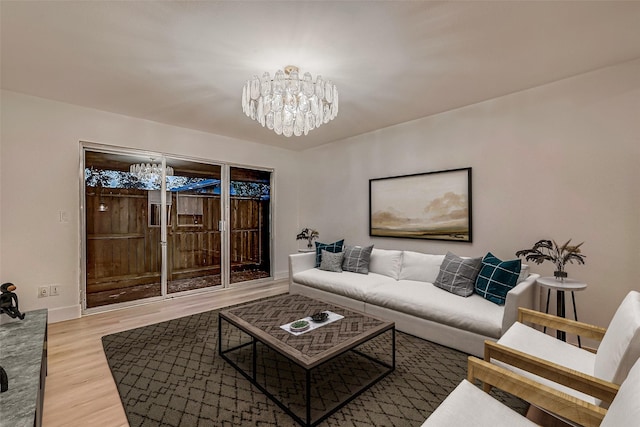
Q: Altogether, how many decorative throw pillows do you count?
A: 5